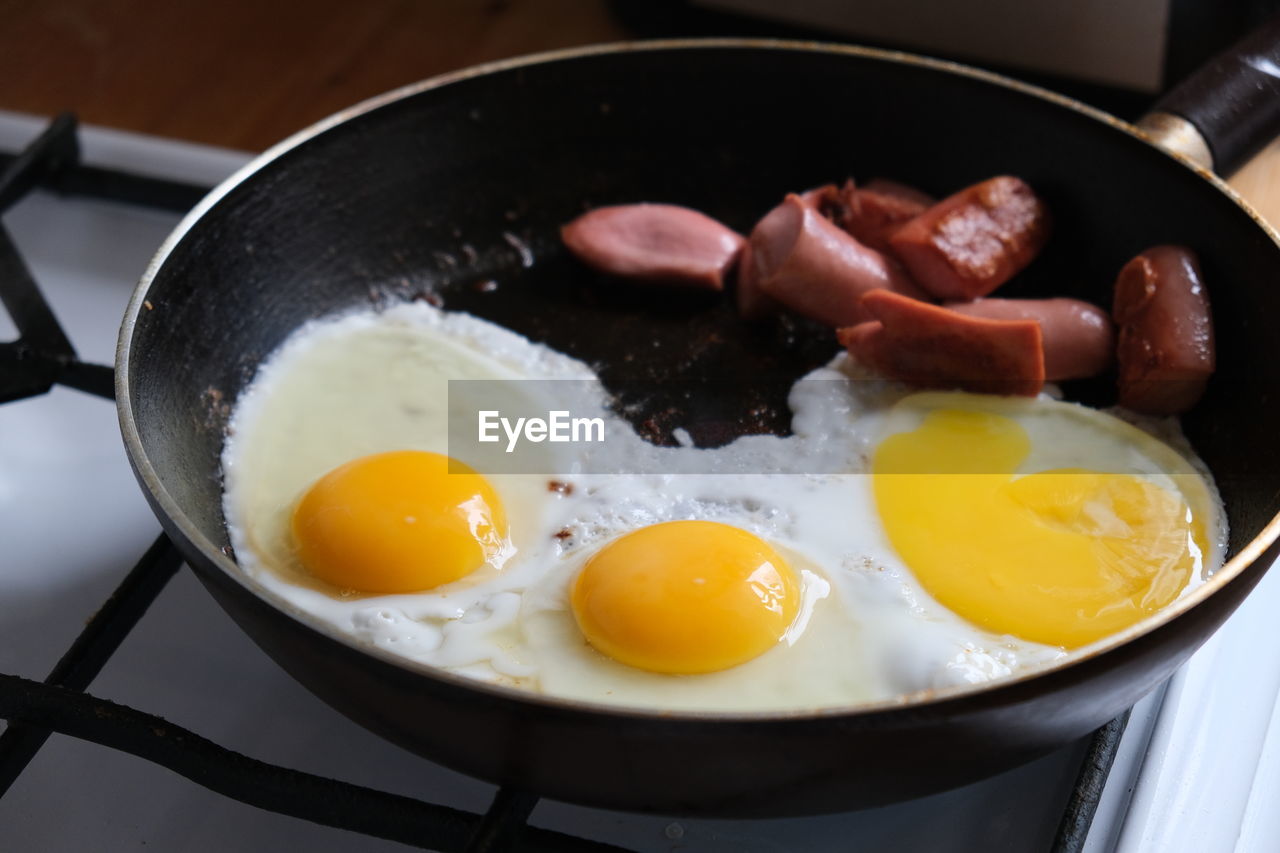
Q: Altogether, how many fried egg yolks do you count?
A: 3